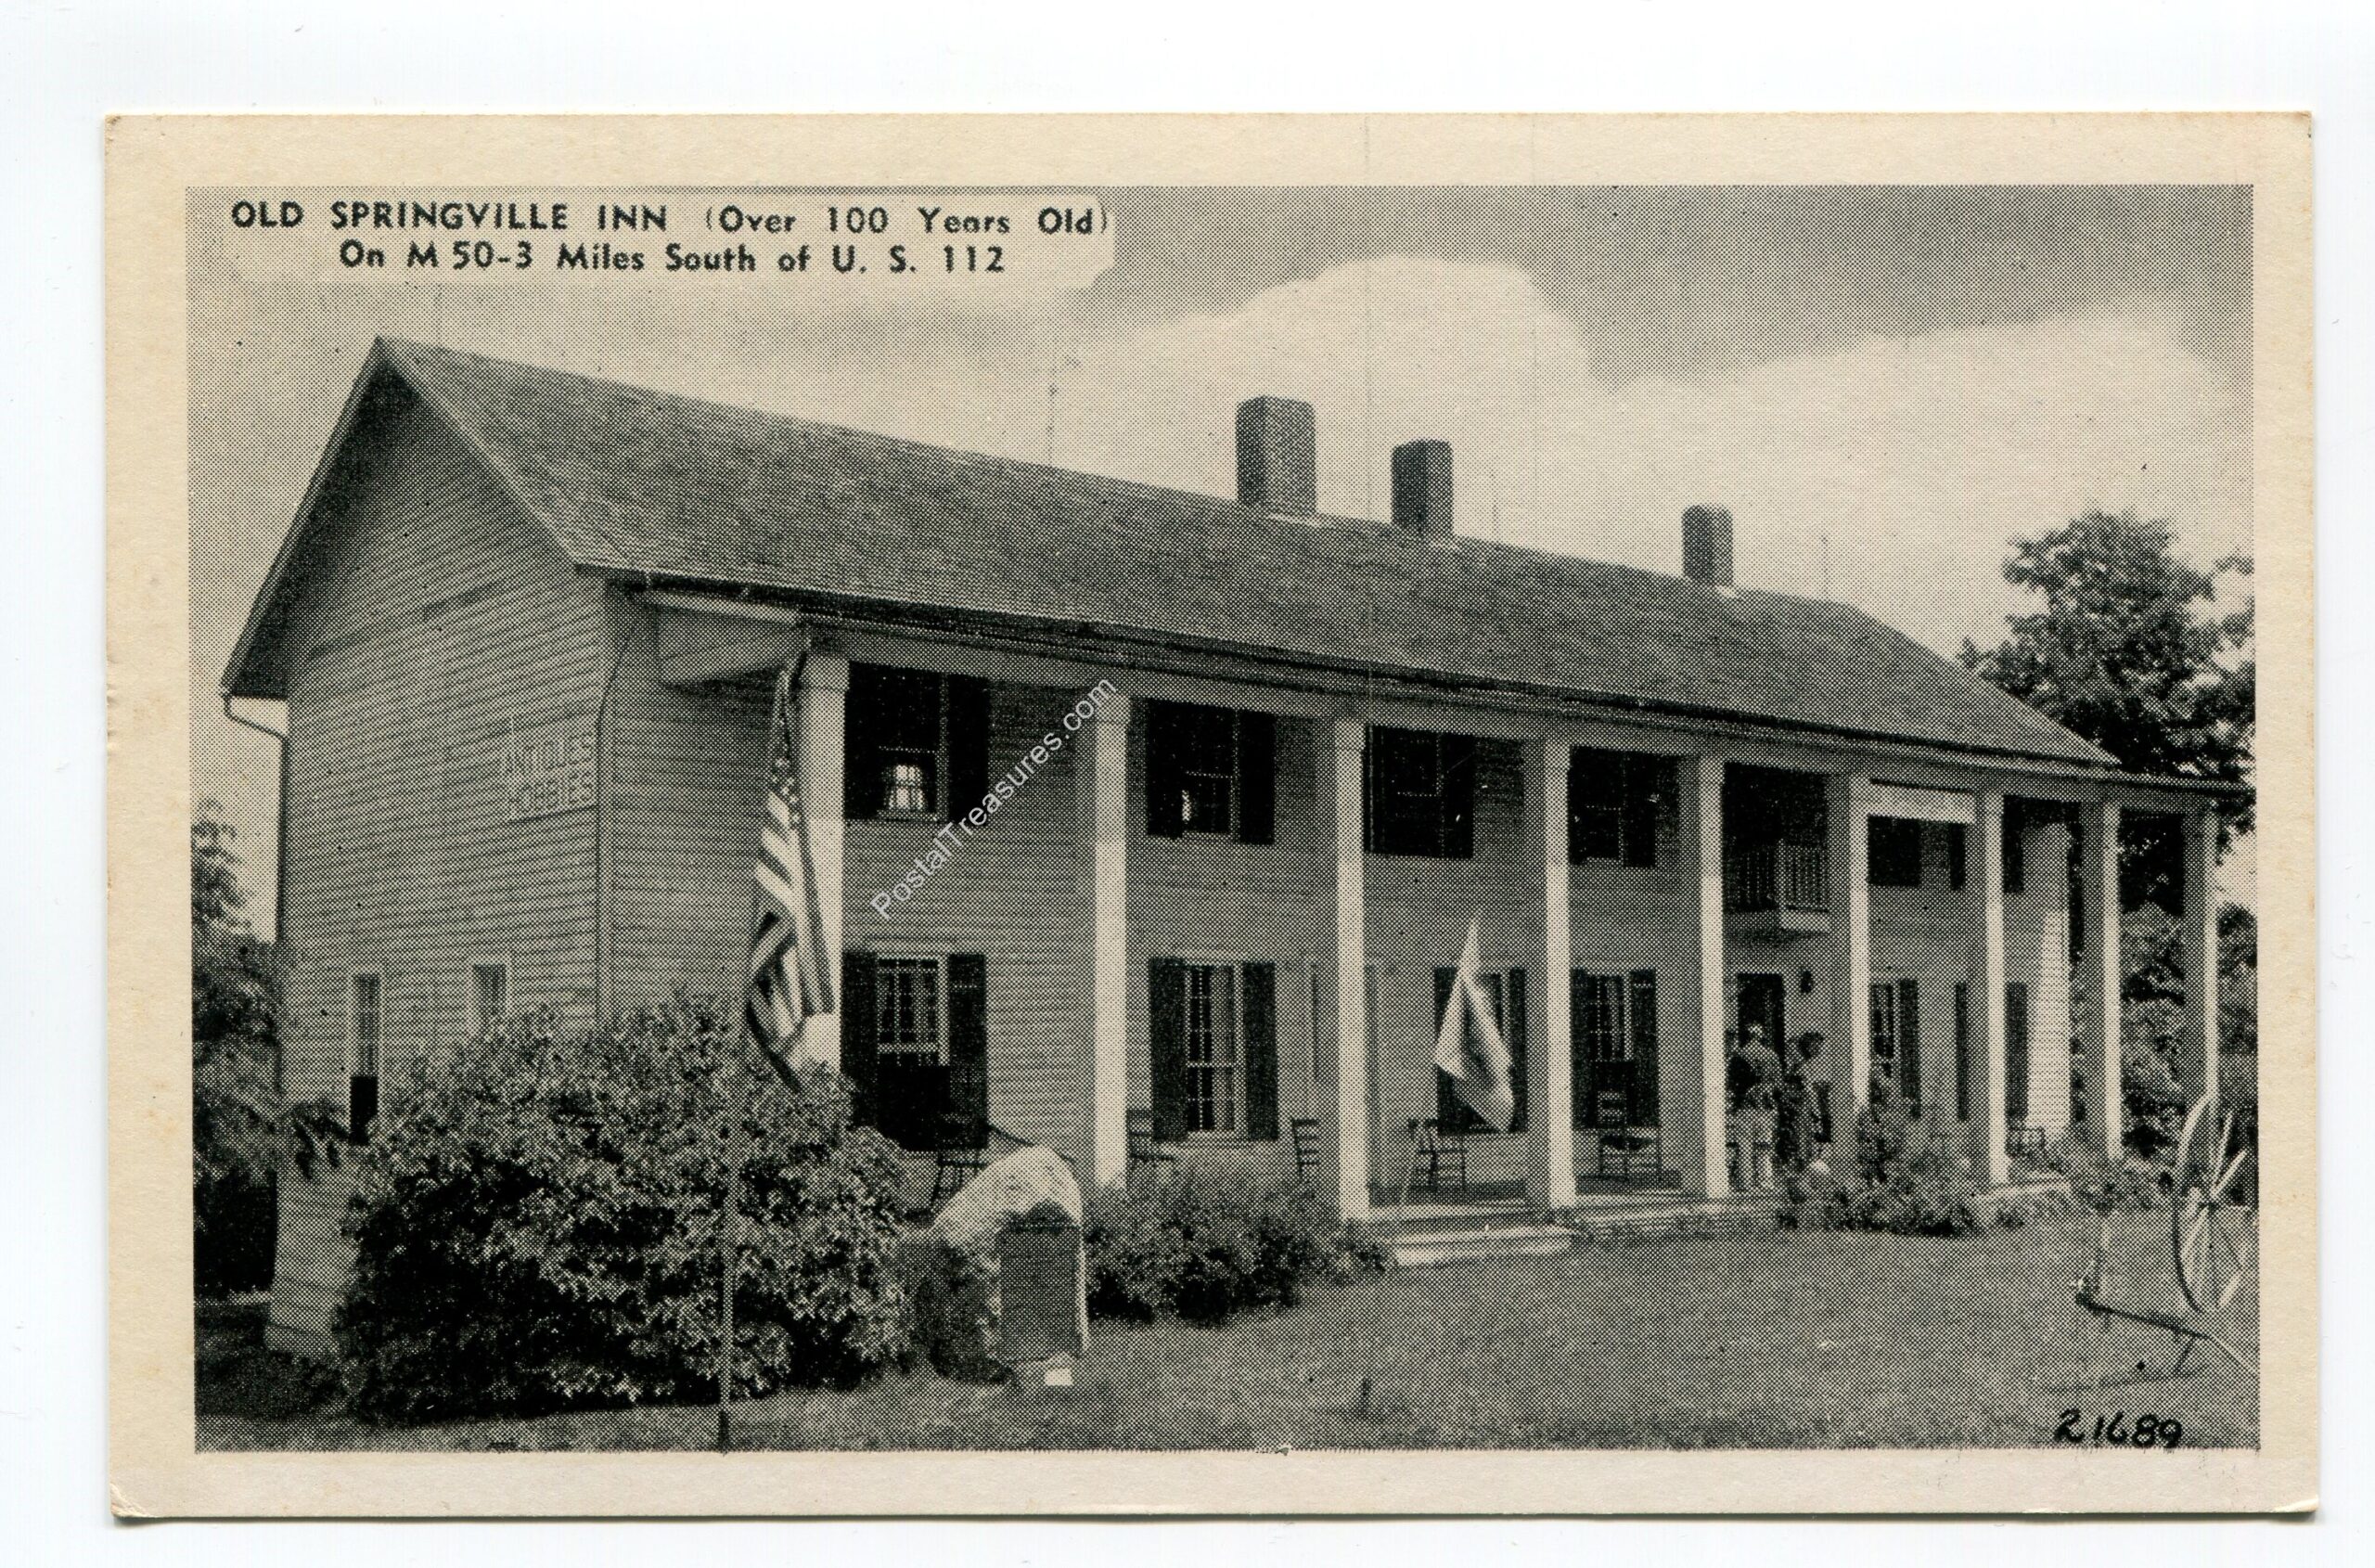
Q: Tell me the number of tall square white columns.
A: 9